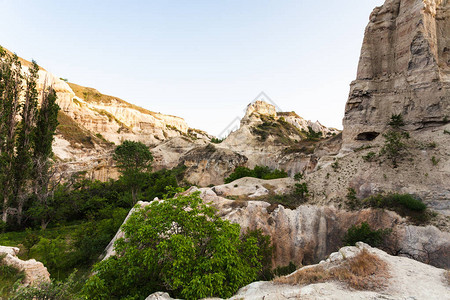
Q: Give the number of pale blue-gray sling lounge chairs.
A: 0